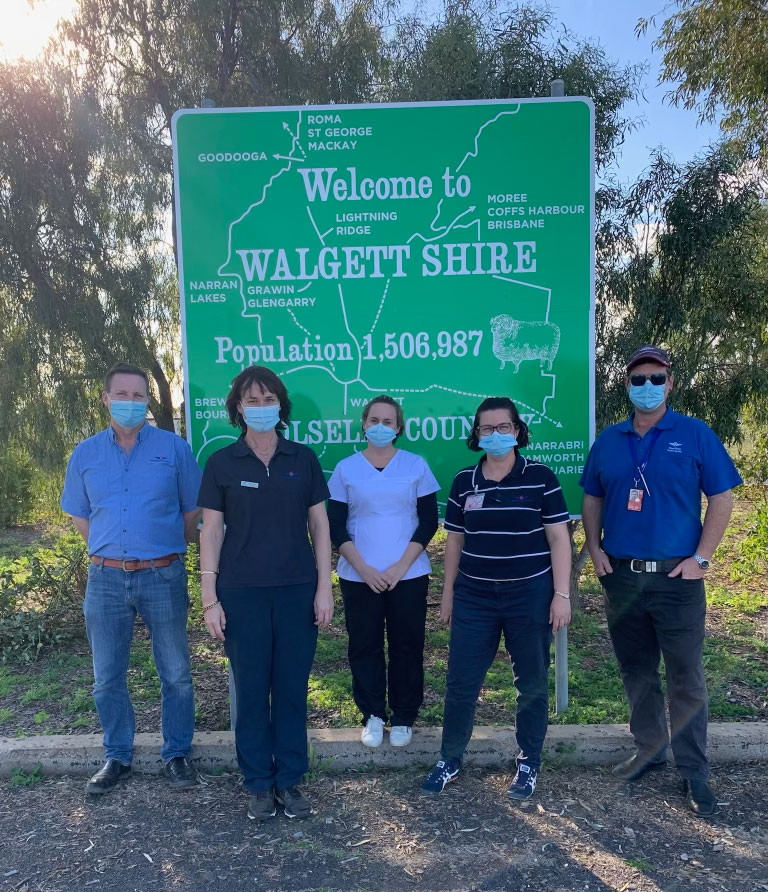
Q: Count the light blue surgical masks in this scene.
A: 5